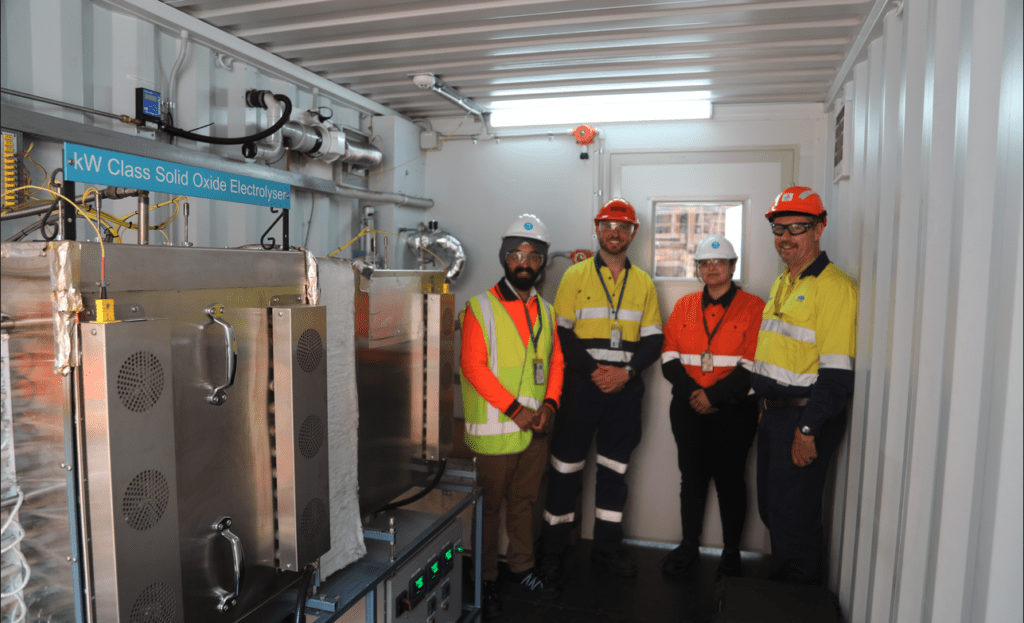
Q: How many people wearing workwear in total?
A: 4